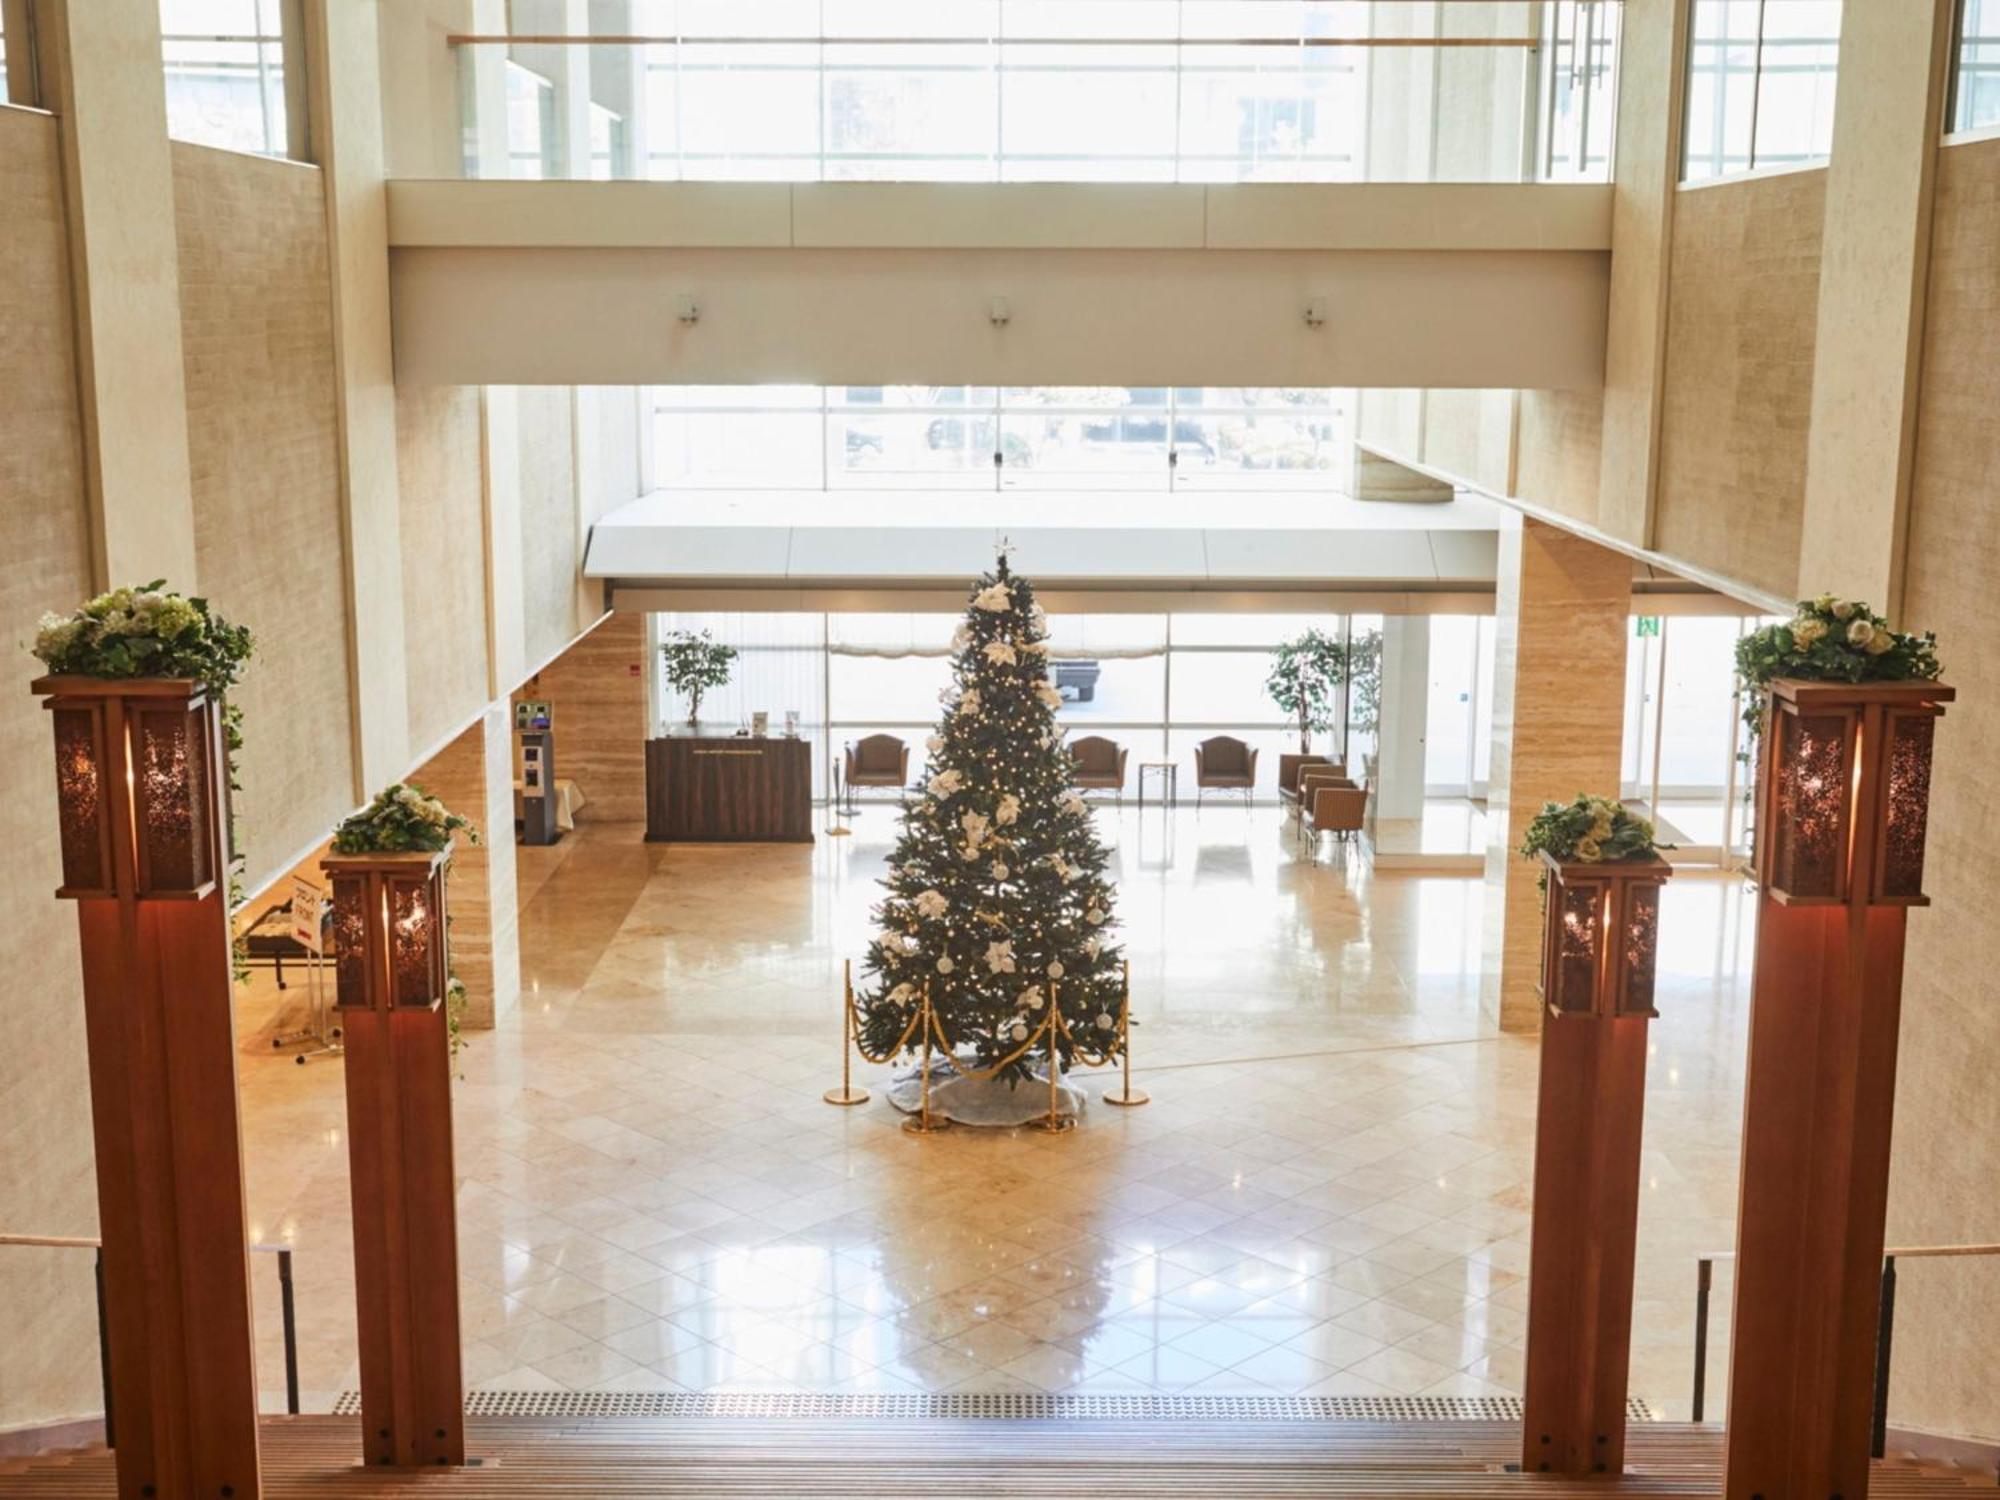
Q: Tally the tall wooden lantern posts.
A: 4